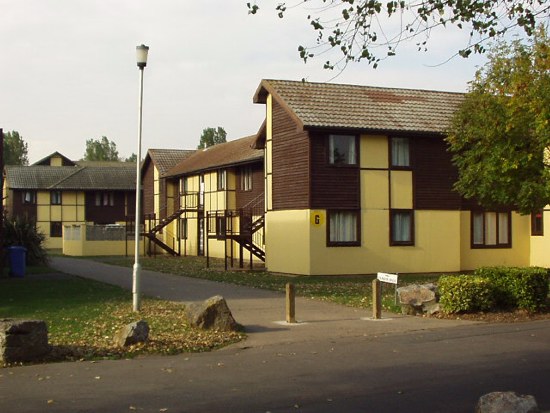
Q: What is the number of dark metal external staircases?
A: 2